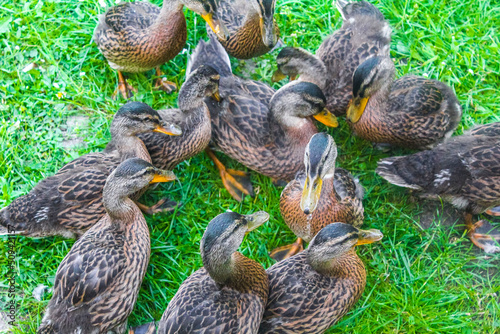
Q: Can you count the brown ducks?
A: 12